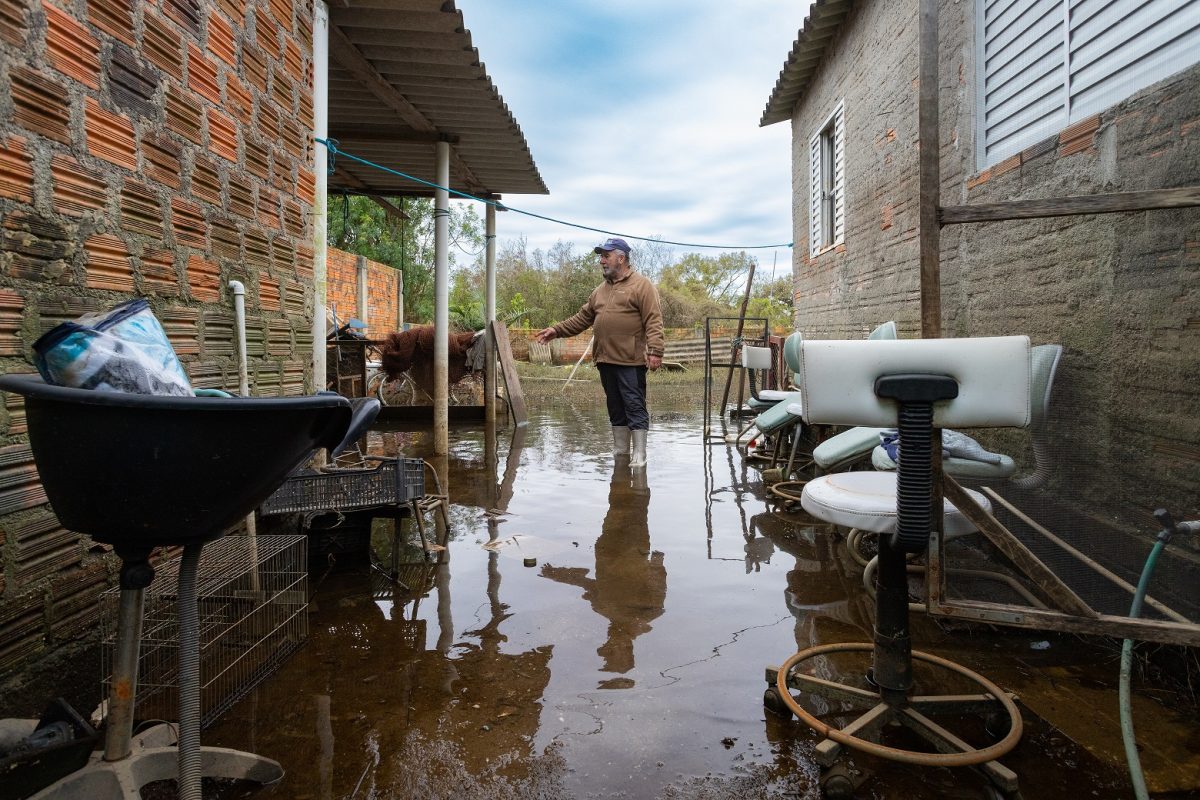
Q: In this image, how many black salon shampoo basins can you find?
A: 1